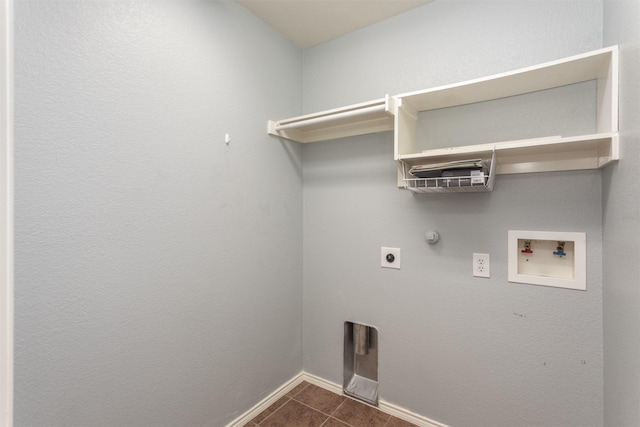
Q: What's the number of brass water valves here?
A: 2